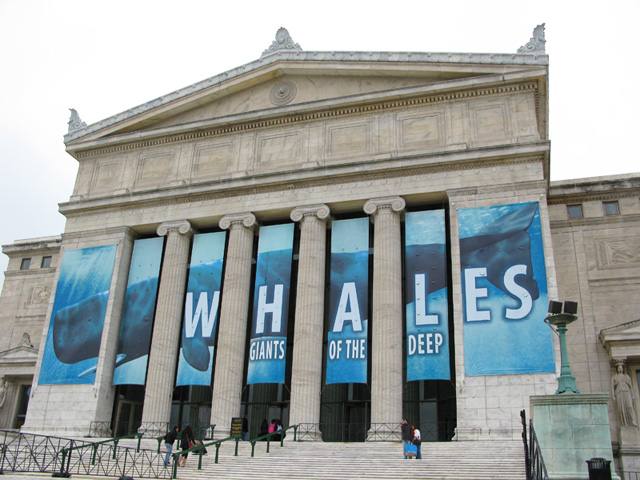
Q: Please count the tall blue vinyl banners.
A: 7